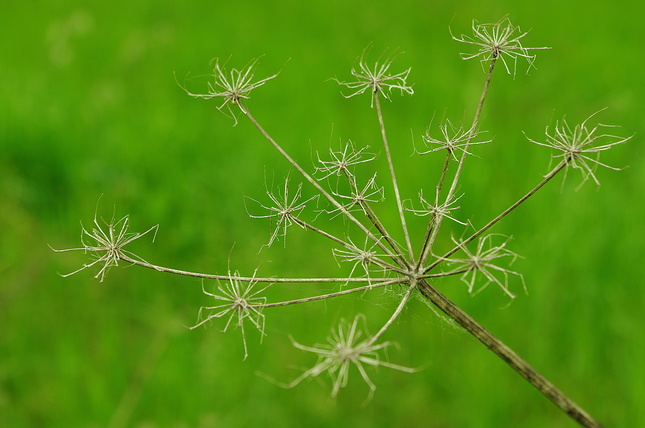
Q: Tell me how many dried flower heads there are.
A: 14